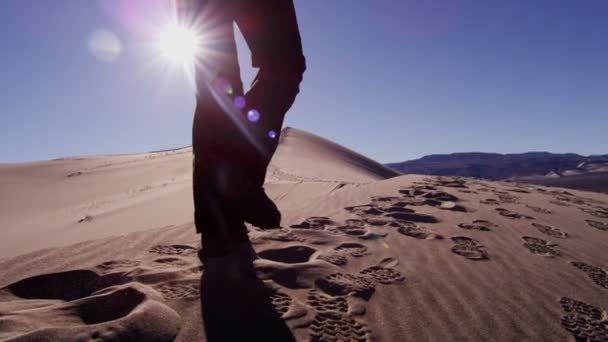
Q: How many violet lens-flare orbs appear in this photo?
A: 3